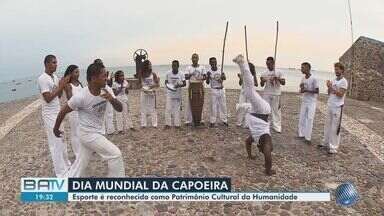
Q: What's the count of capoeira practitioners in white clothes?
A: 14